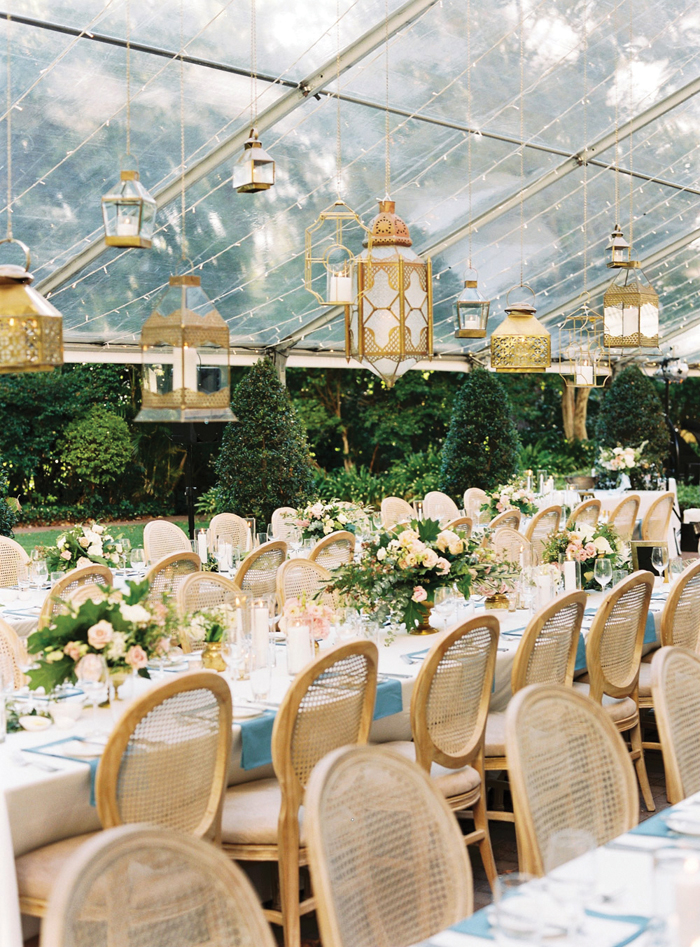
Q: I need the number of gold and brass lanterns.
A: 11